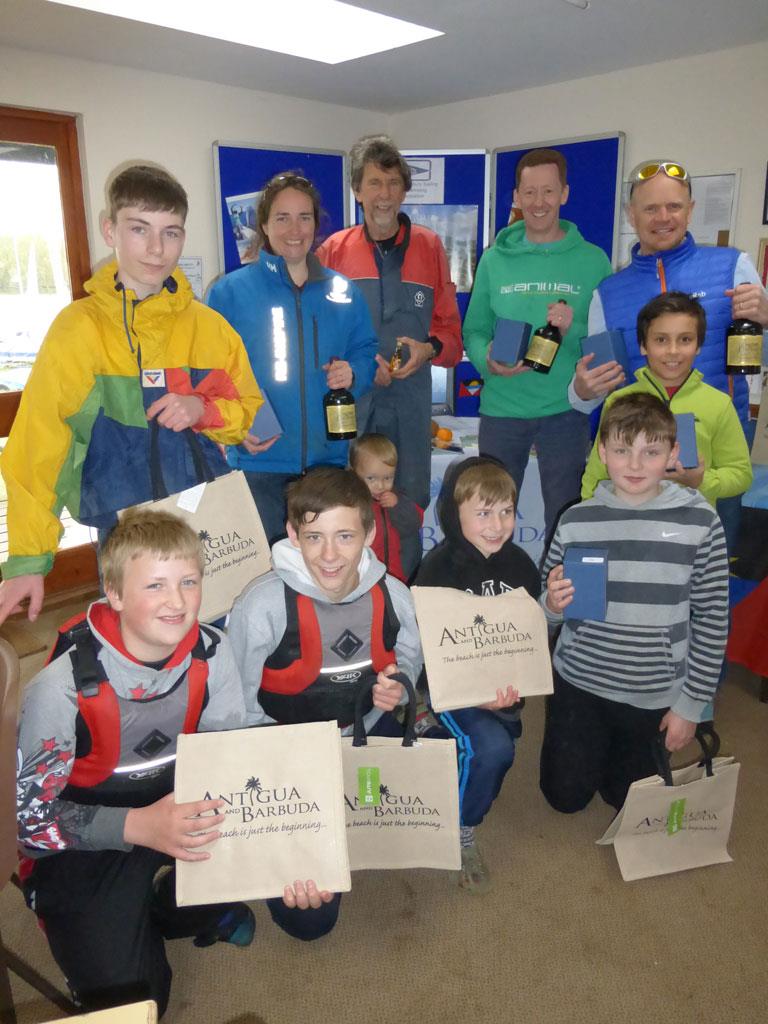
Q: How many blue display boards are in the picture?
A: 3